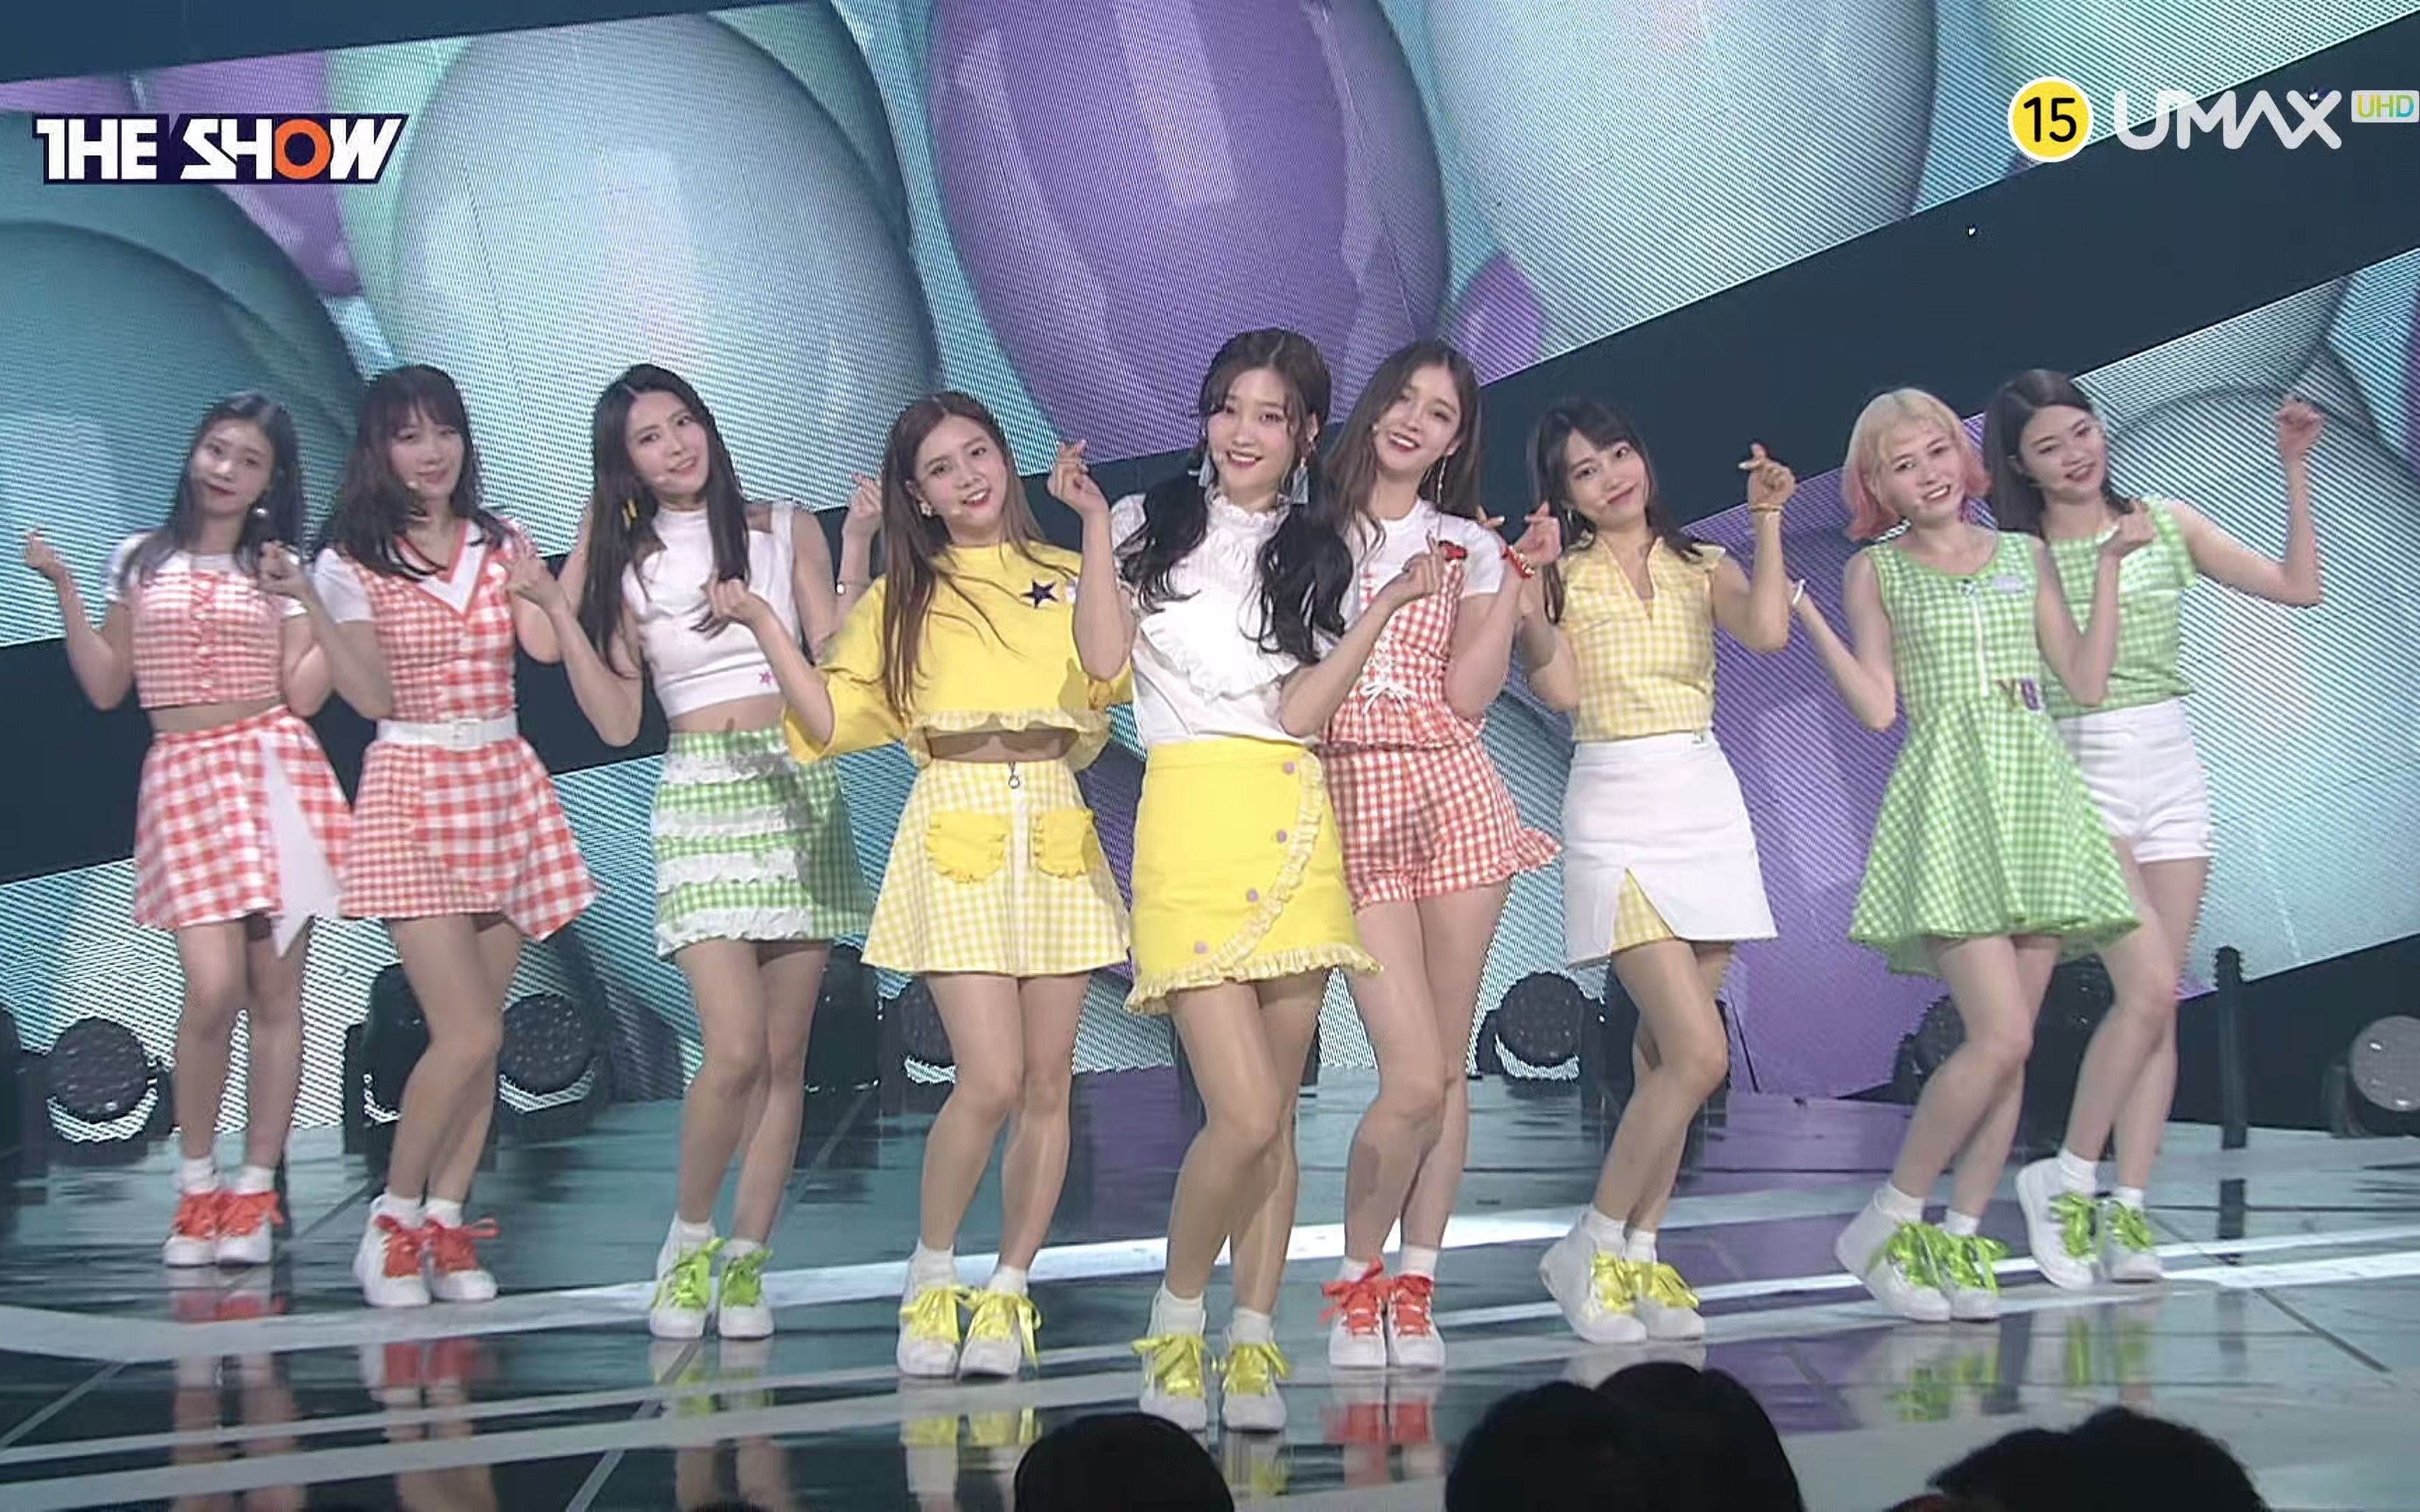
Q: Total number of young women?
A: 9